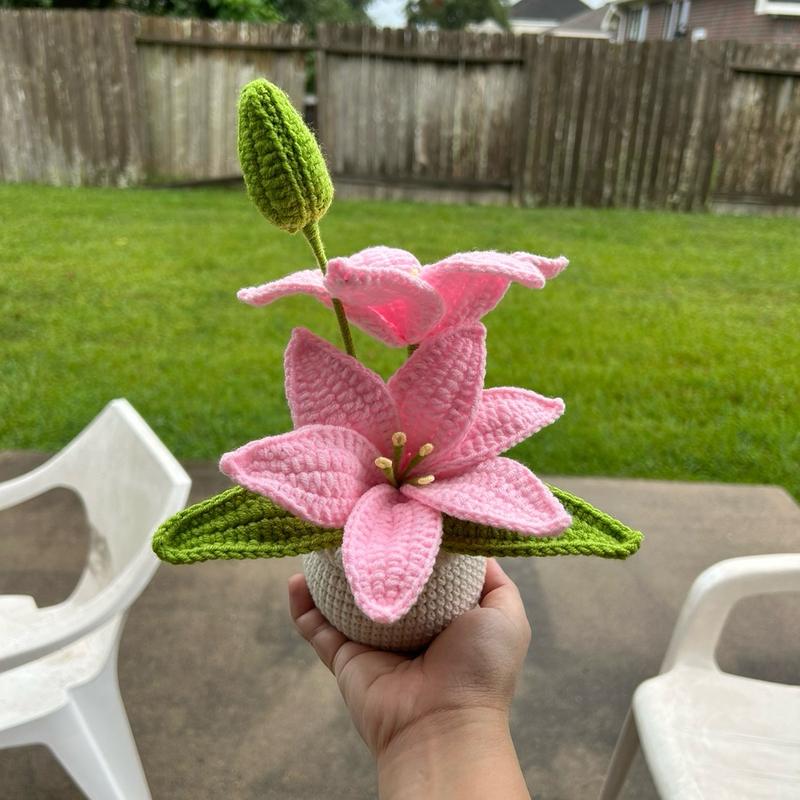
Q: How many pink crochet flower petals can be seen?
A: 11